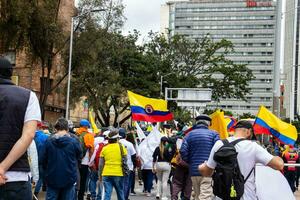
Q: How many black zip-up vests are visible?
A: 1